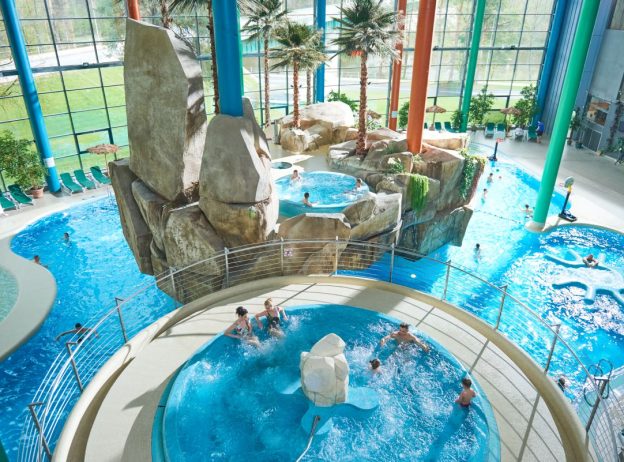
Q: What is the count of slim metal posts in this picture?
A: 12